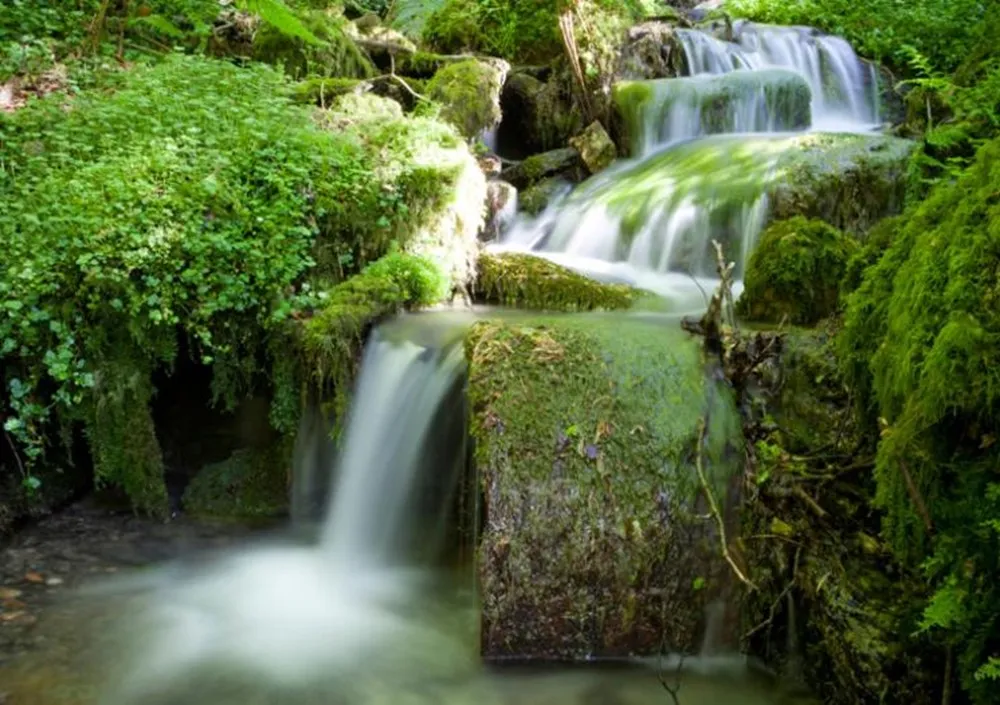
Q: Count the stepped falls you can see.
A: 4